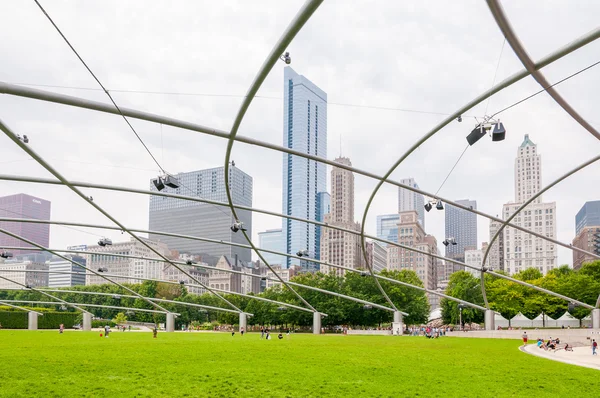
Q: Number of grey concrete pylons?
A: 8